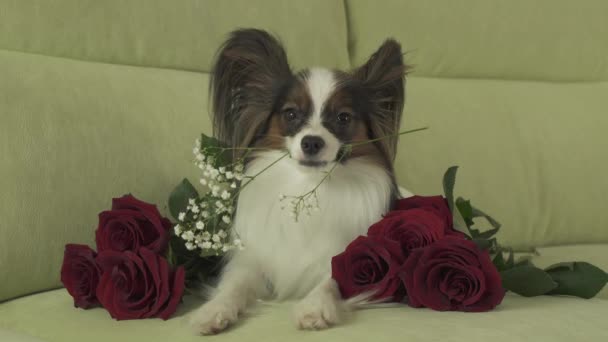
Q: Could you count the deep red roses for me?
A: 7